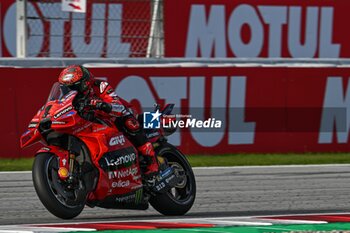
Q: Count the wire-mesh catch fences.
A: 1